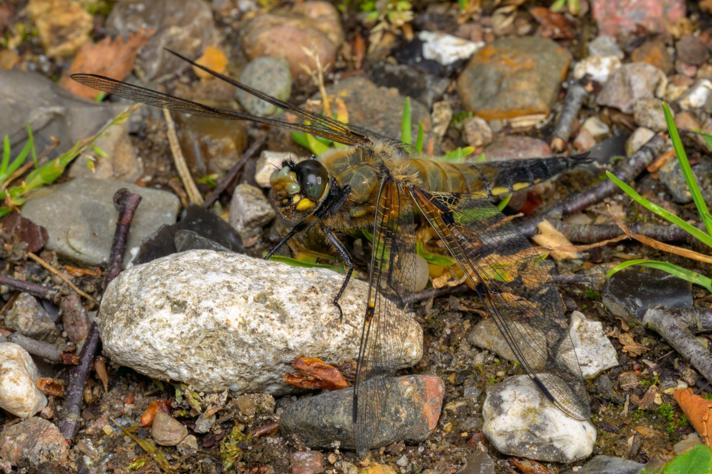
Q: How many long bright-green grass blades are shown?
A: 3